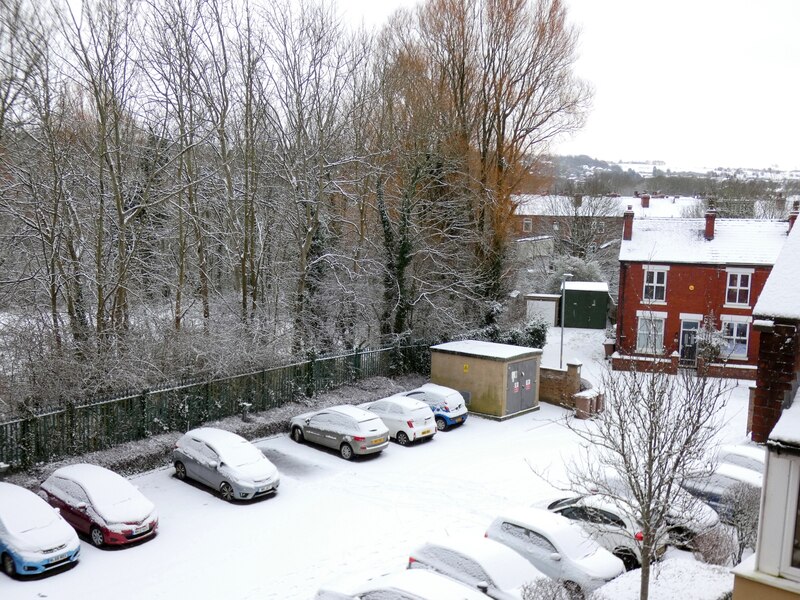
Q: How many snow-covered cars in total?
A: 13